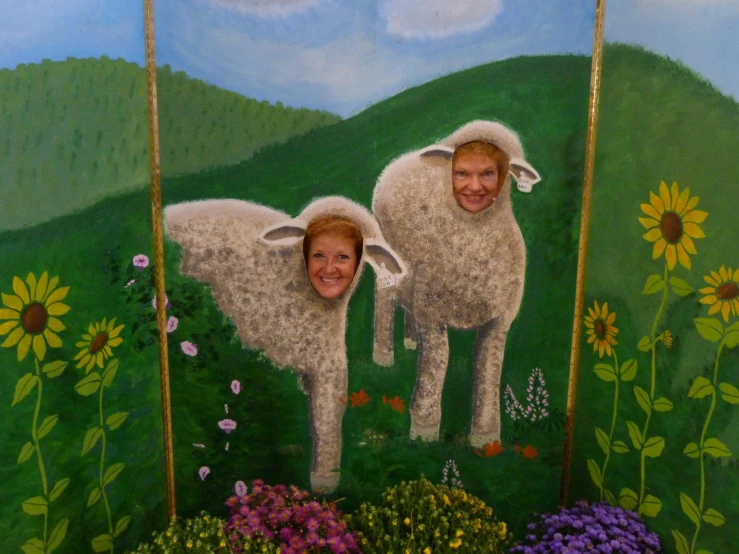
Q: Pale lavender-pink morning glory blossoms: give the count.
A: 8